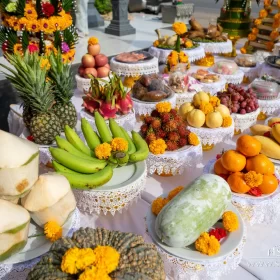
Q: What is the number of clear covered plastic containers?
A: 3